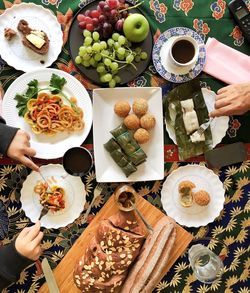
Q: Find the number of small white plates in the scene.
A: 4